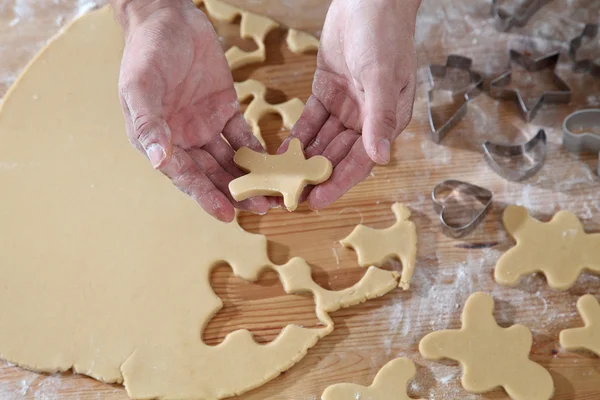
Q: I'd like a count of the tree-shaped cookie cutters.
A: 1